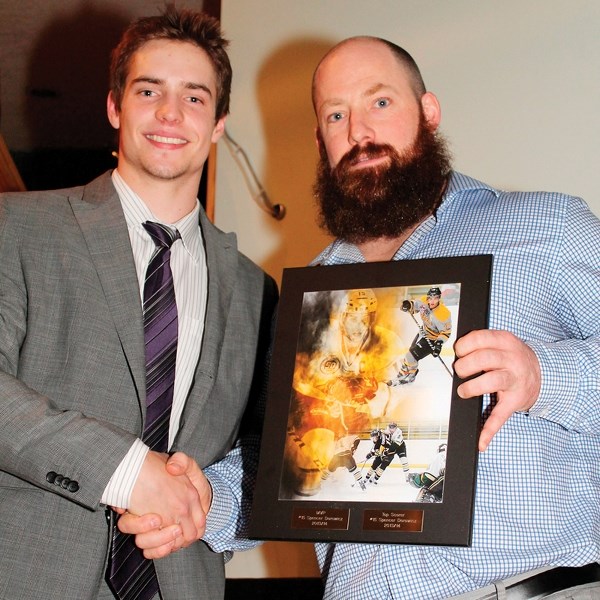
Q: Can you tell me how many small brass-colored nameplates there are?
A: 2